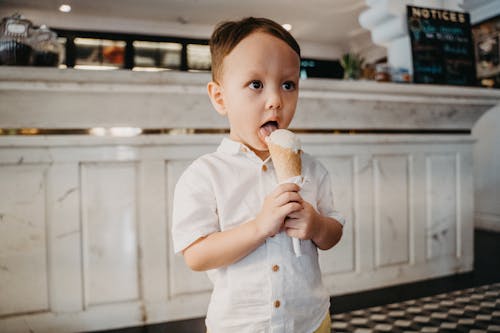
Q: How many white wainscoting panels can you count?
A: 6